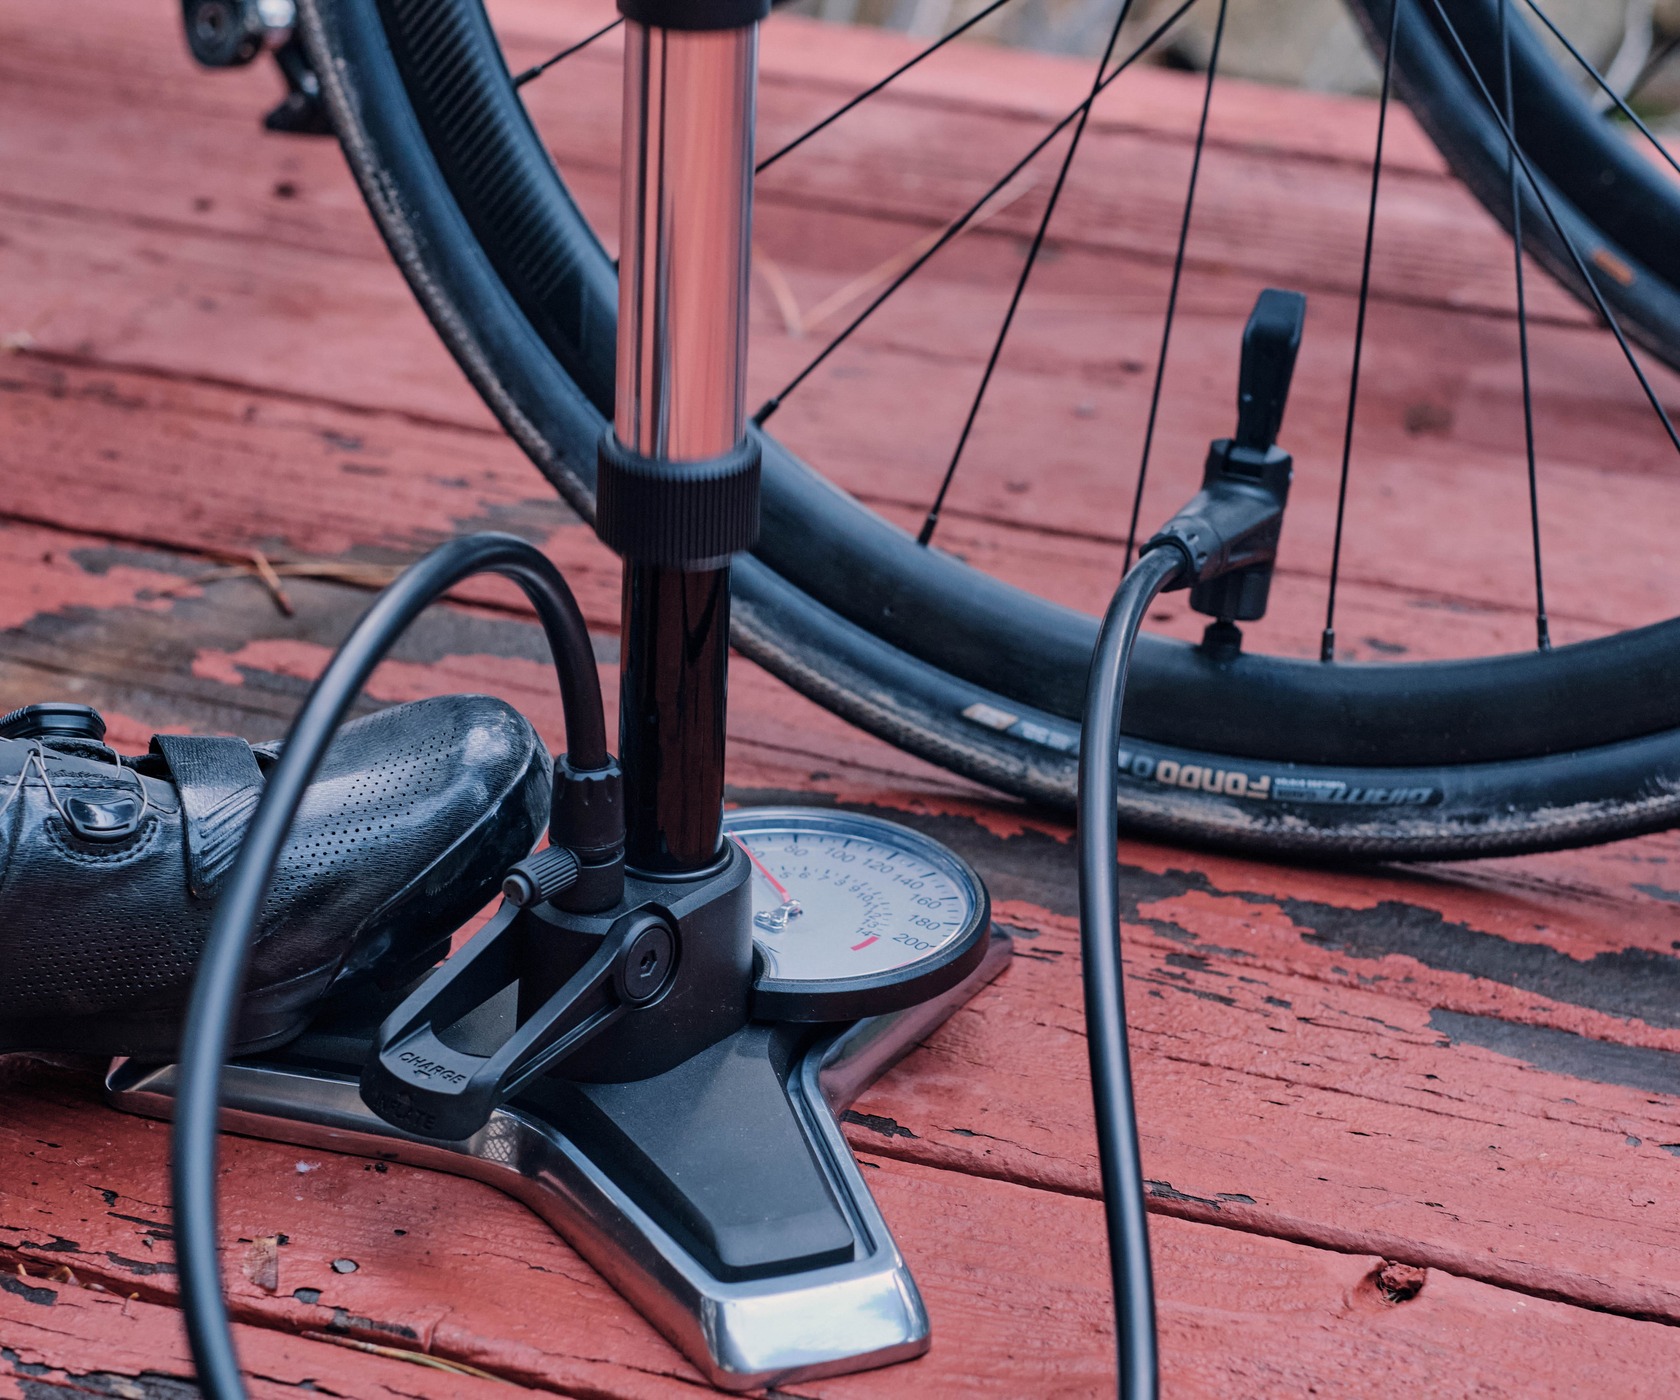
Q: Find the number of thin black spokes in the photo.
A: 9